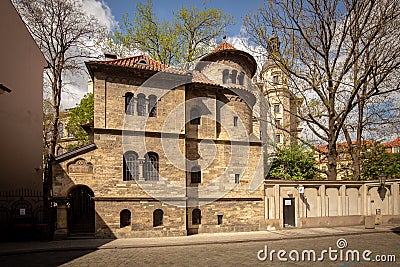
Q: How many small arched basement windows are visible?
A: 3